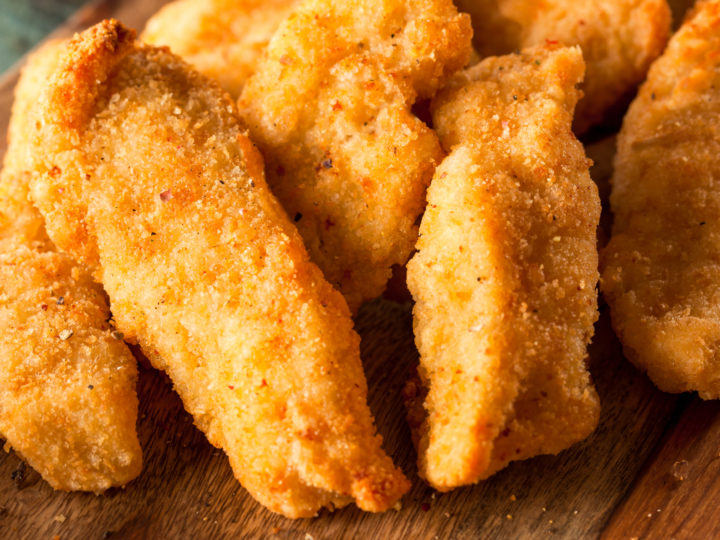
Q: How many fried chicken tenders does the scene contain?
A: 7